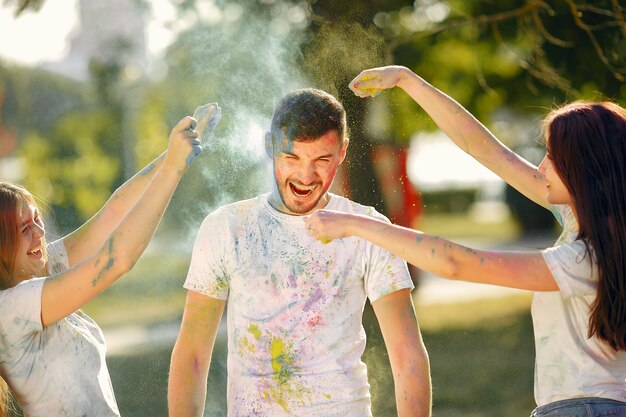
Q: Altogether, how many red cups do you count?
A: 0